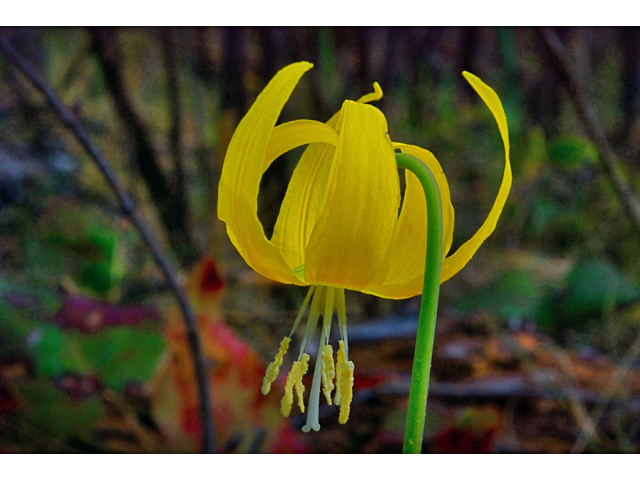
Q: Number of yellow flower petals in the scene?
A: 6